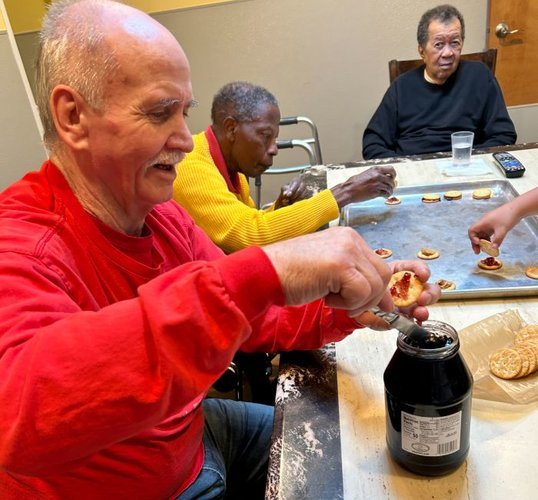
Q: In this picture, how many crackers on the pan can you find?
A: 9